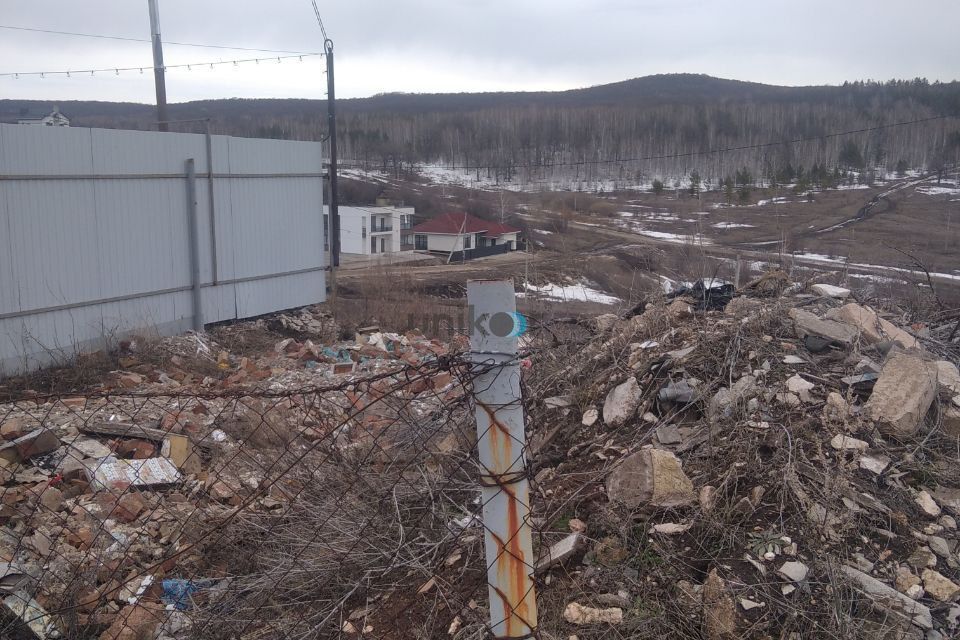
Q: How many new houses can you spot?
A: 2